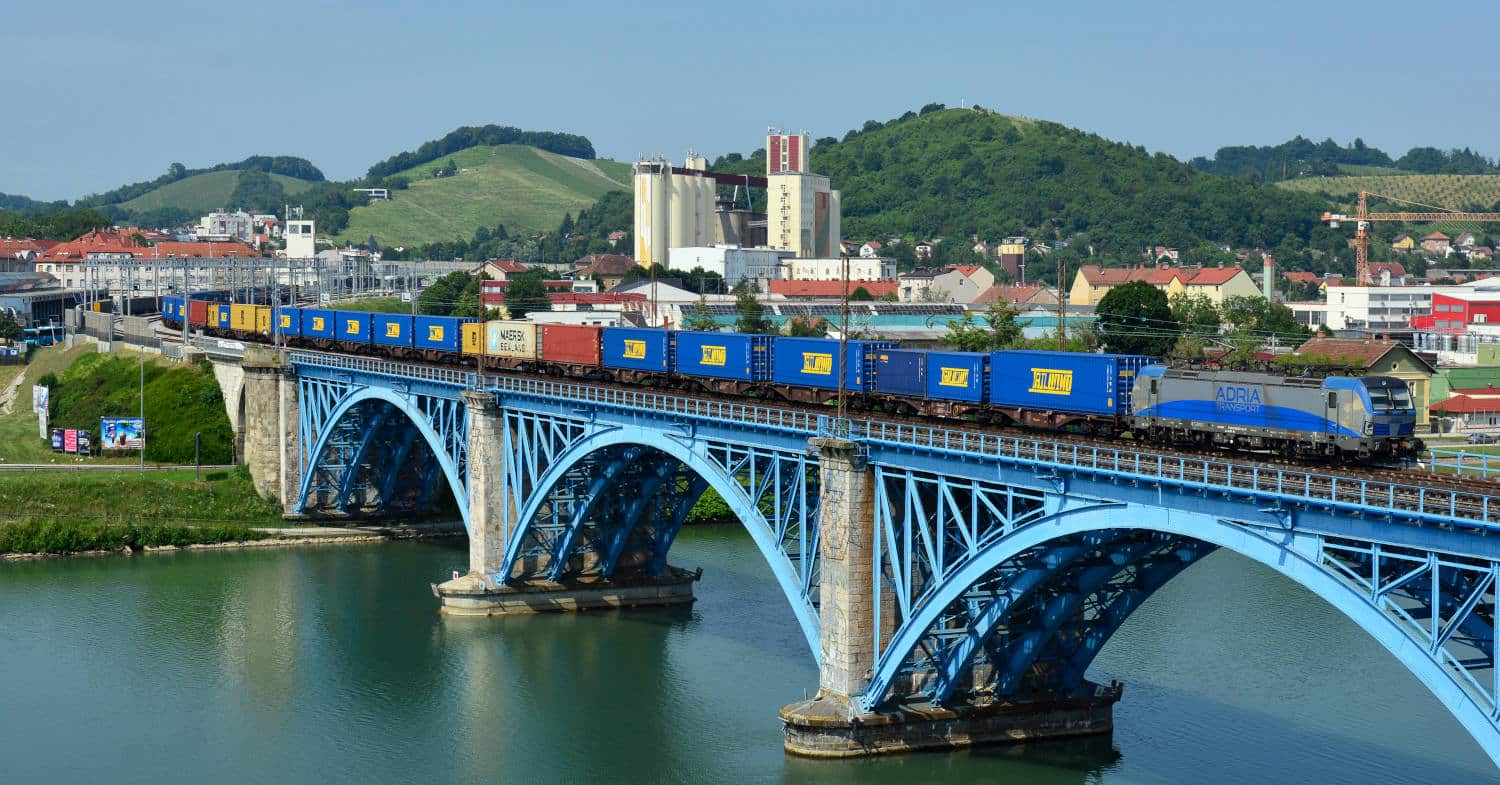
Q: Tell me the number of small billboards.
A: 3